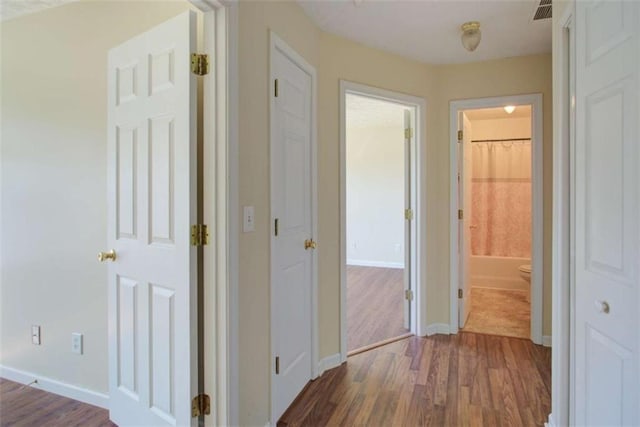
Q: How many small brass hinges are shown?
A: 12